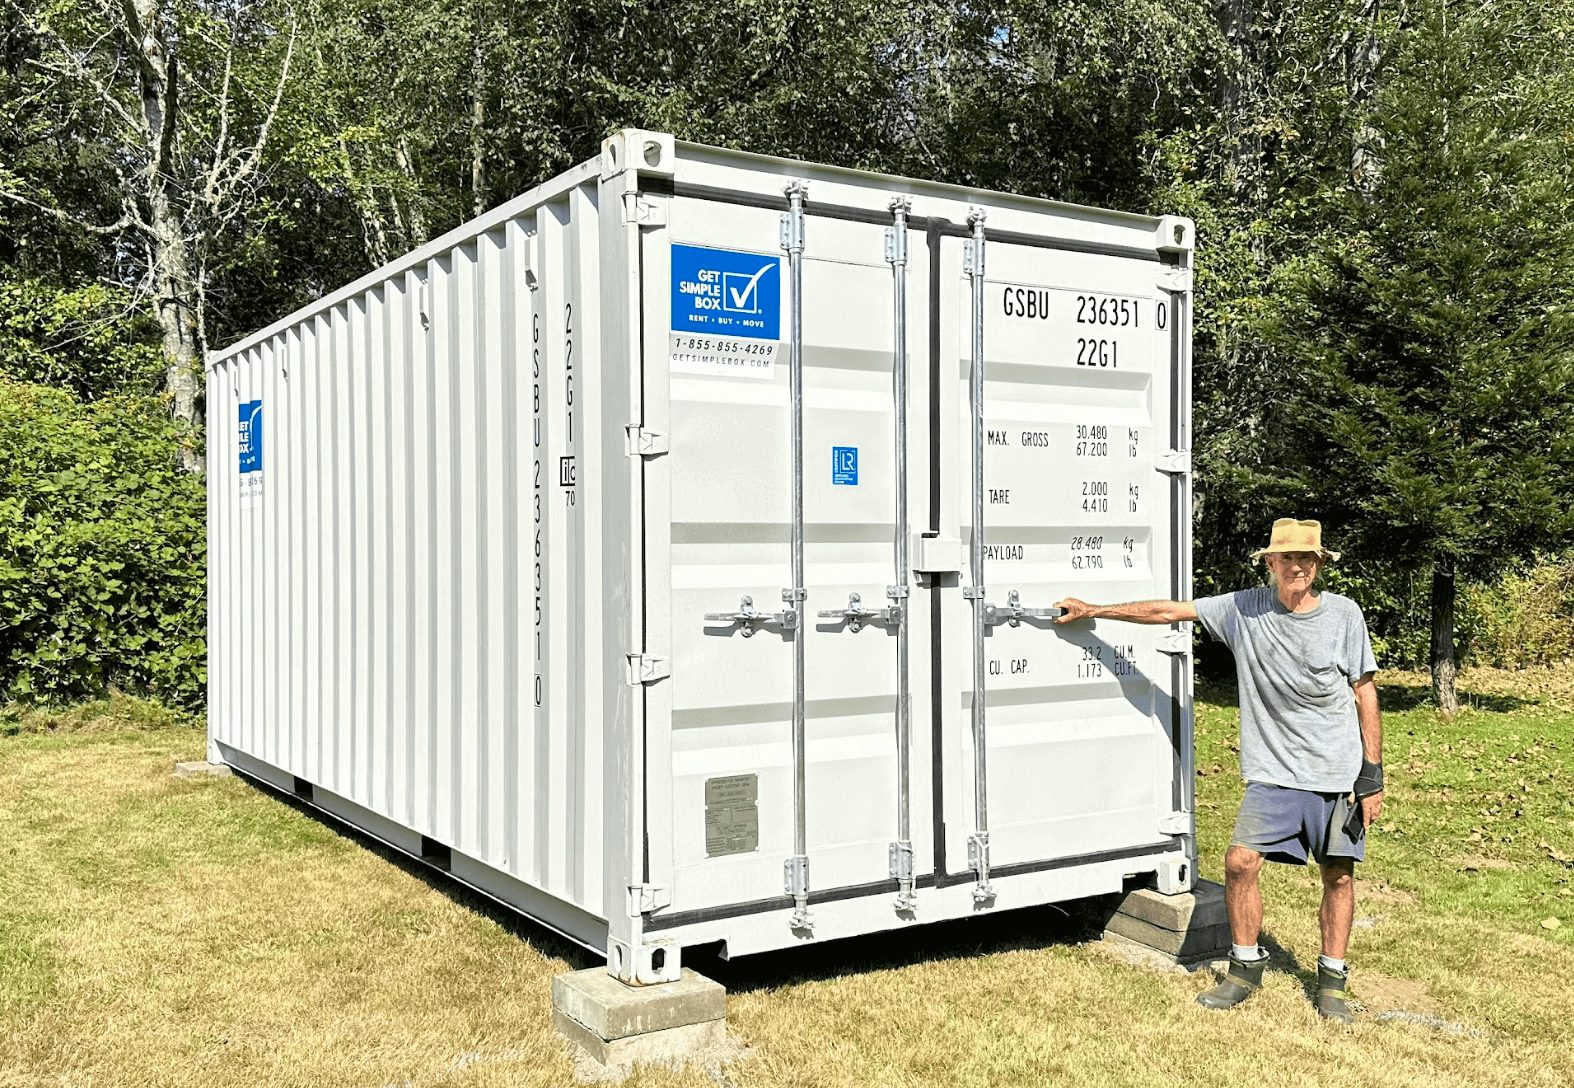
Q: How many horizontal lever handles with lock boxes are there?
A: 3